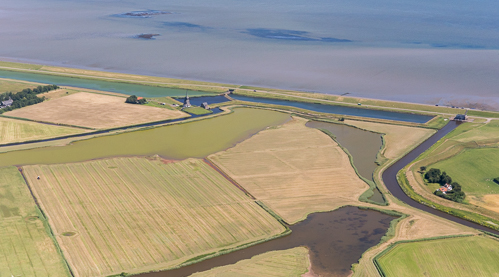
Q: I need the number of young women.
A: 0